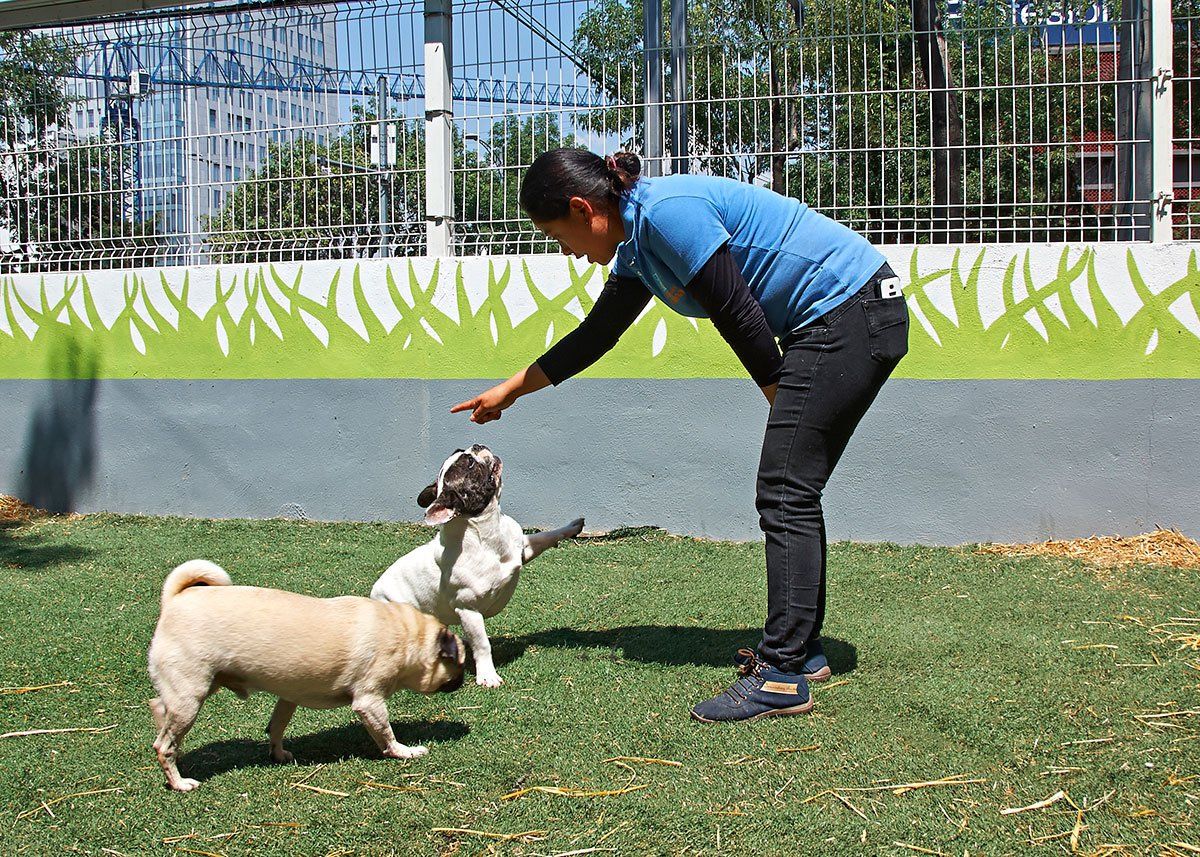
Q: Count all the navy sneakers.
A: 2